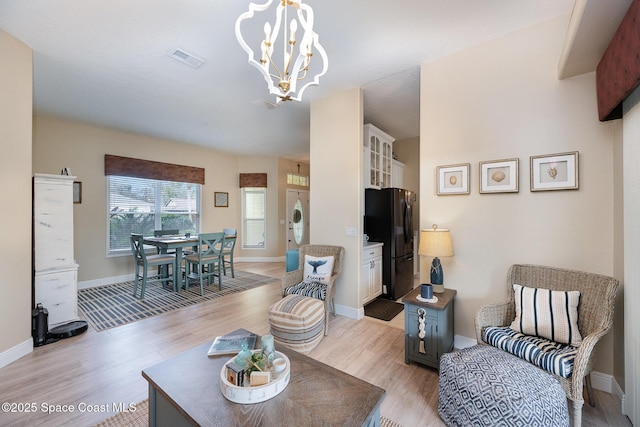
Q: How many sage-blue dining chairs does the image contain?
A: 4